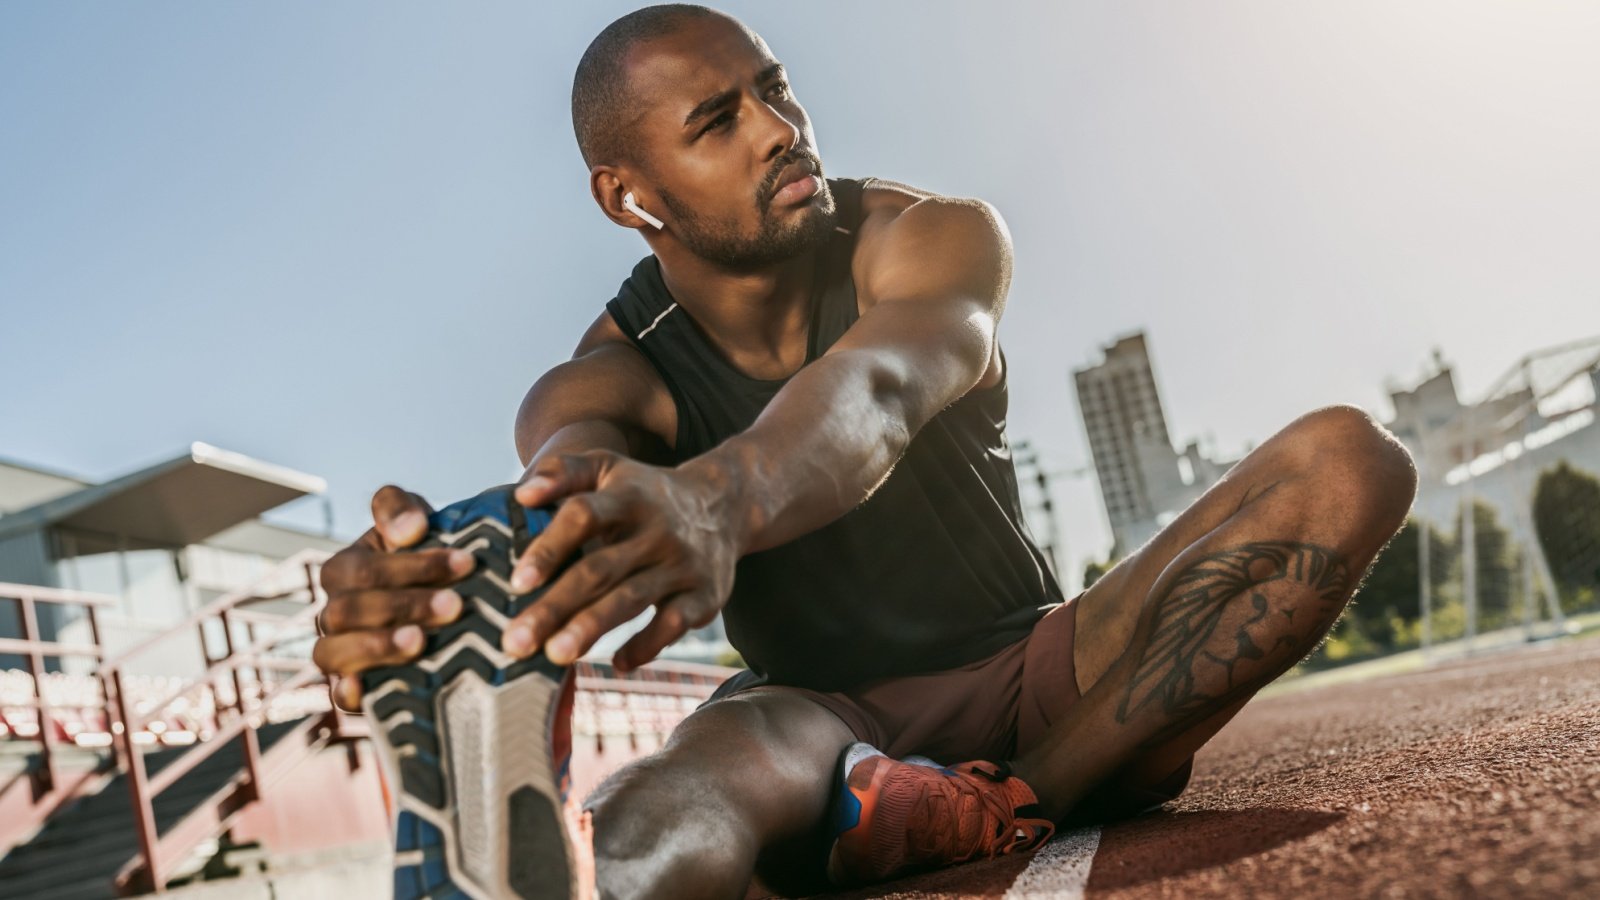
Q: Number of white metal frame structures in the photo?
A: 1